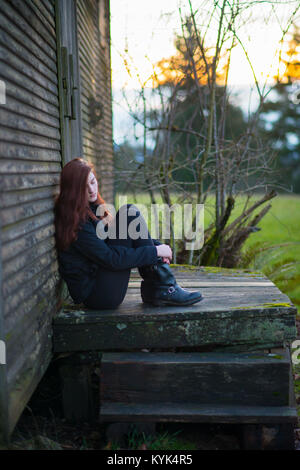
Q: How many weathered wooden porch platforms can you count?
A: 1